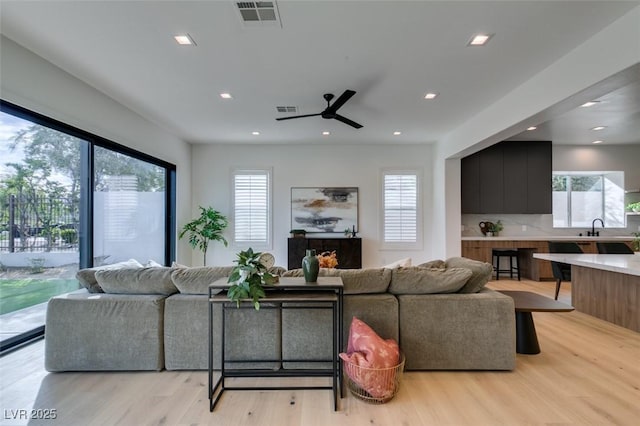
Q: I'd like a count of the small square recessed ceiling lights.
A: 11